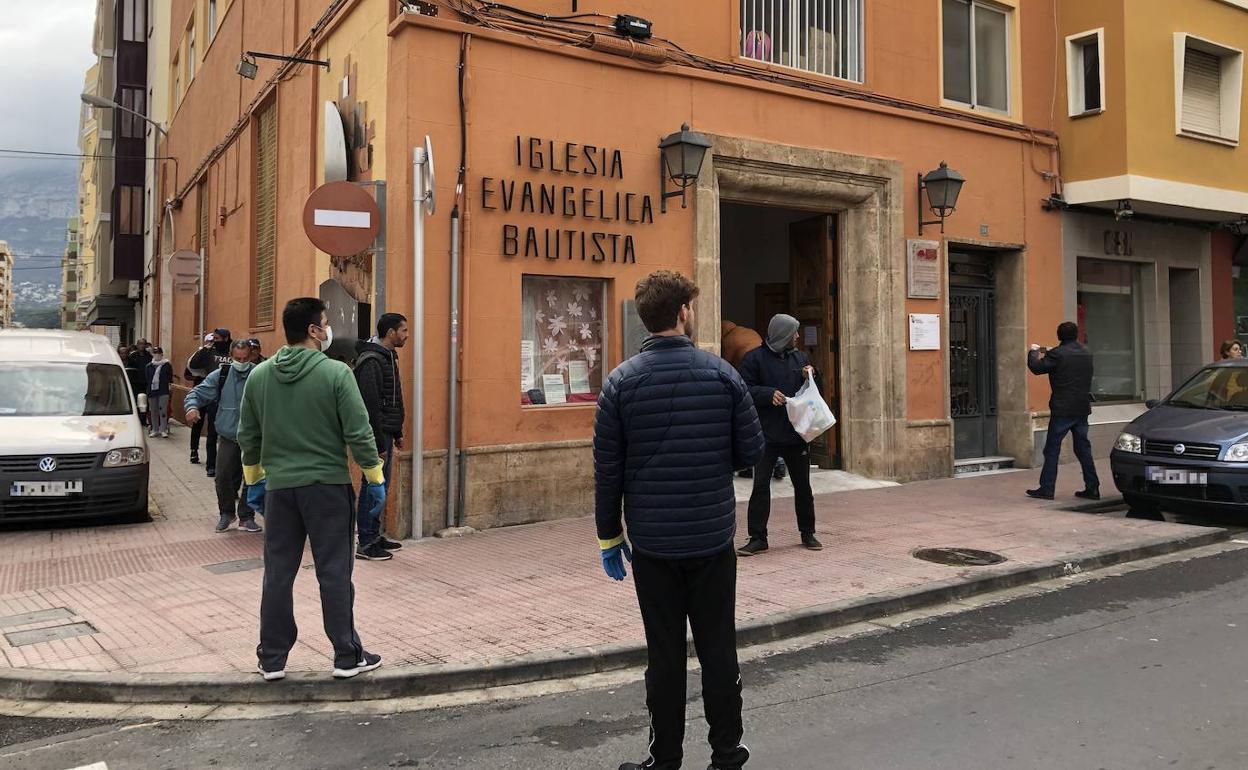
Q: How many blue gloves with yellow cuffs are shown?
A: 3